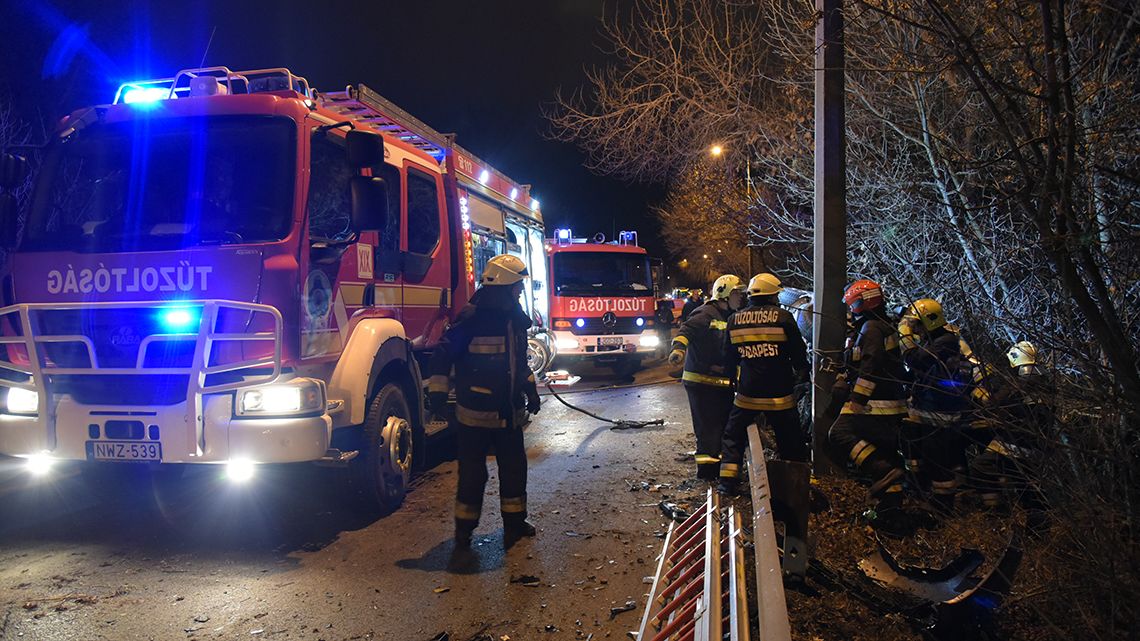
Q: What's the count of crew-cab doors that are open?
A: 0